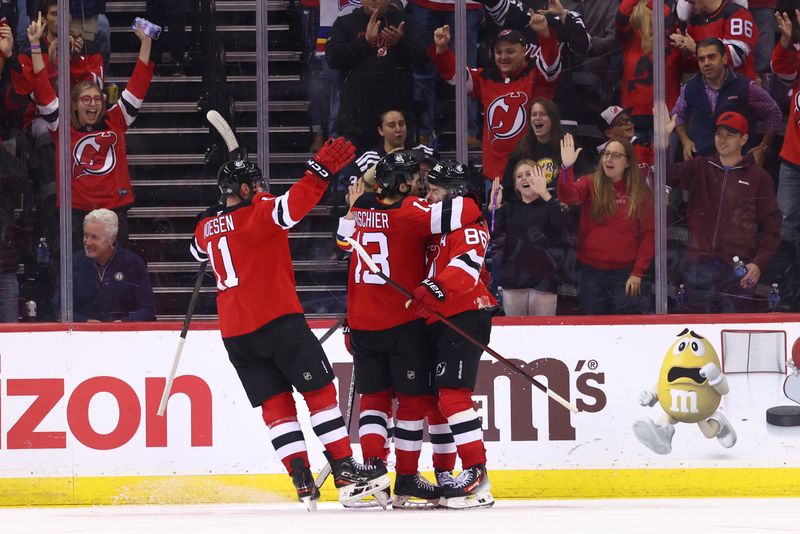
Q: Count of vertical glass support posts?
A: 4